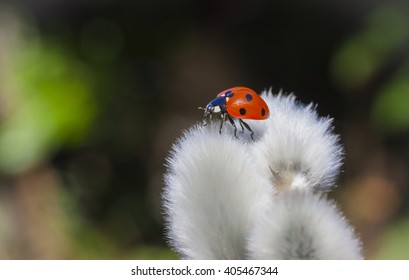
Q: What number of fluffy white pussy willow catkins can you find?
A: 3